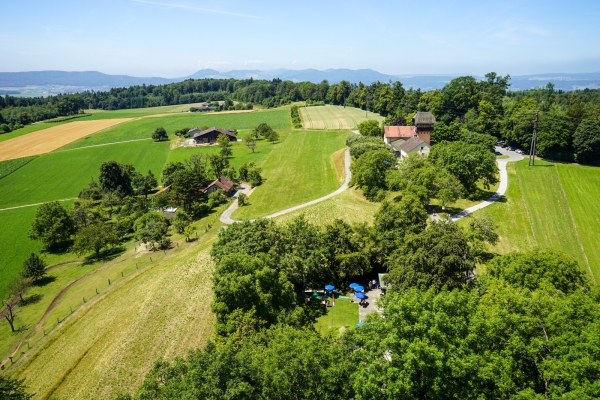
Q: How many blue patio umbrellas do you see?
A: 5